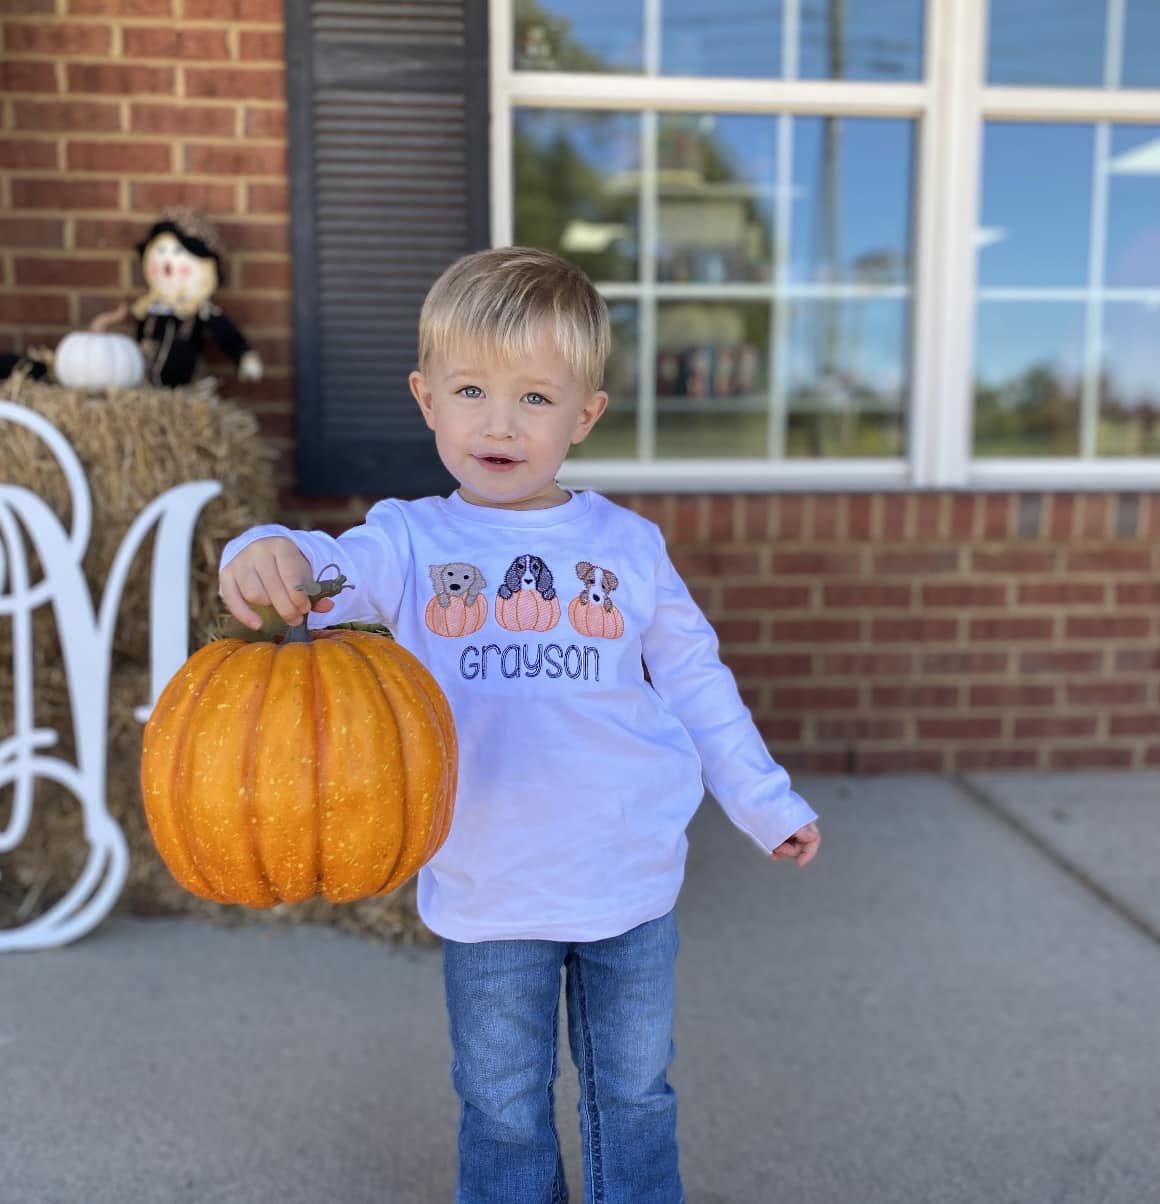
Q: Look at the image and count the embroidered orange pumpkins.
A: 3